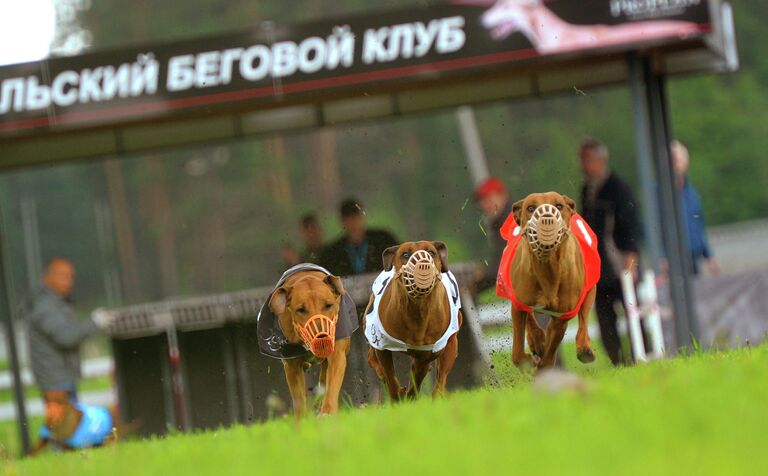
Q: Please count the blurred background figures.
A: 6